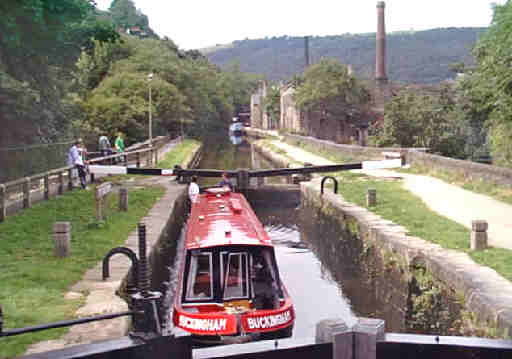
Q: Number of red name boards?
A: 2